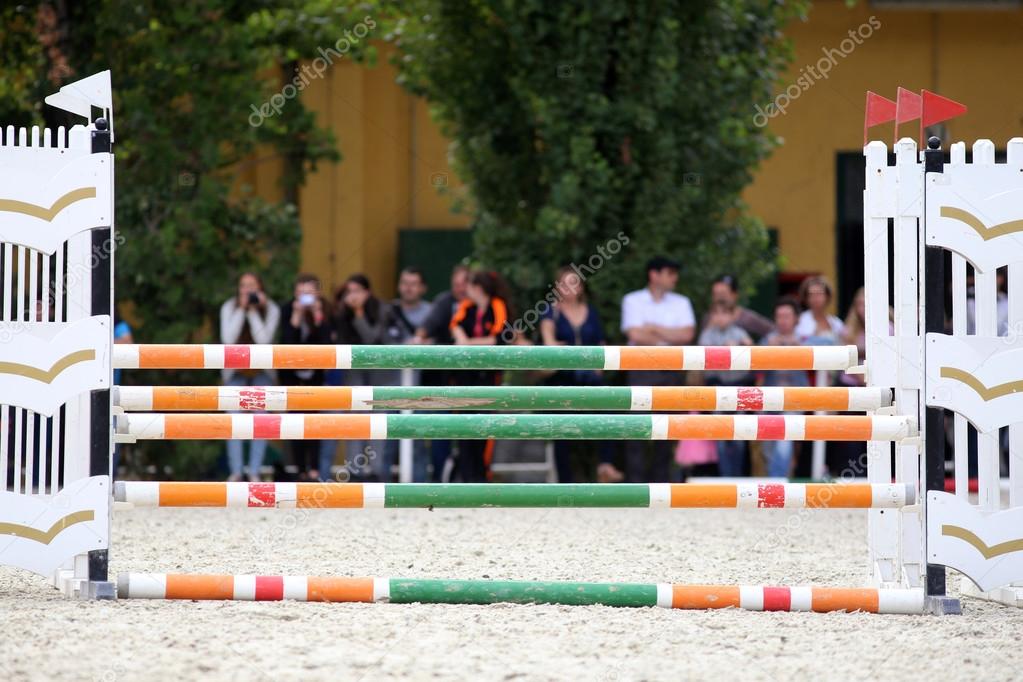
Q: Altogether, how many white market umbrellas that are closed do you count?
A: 0